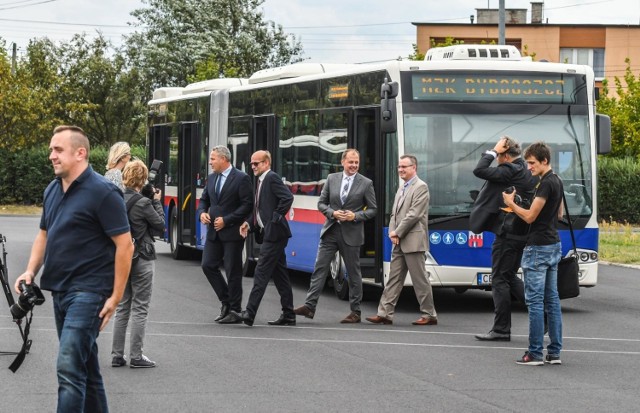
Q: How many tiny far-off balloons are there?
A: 0